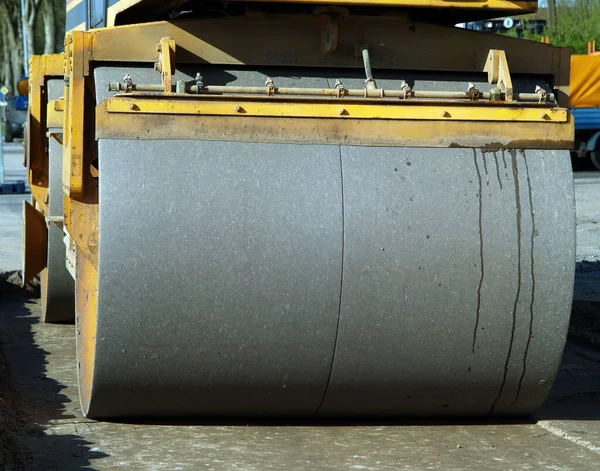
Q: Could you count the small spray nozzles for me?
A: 7